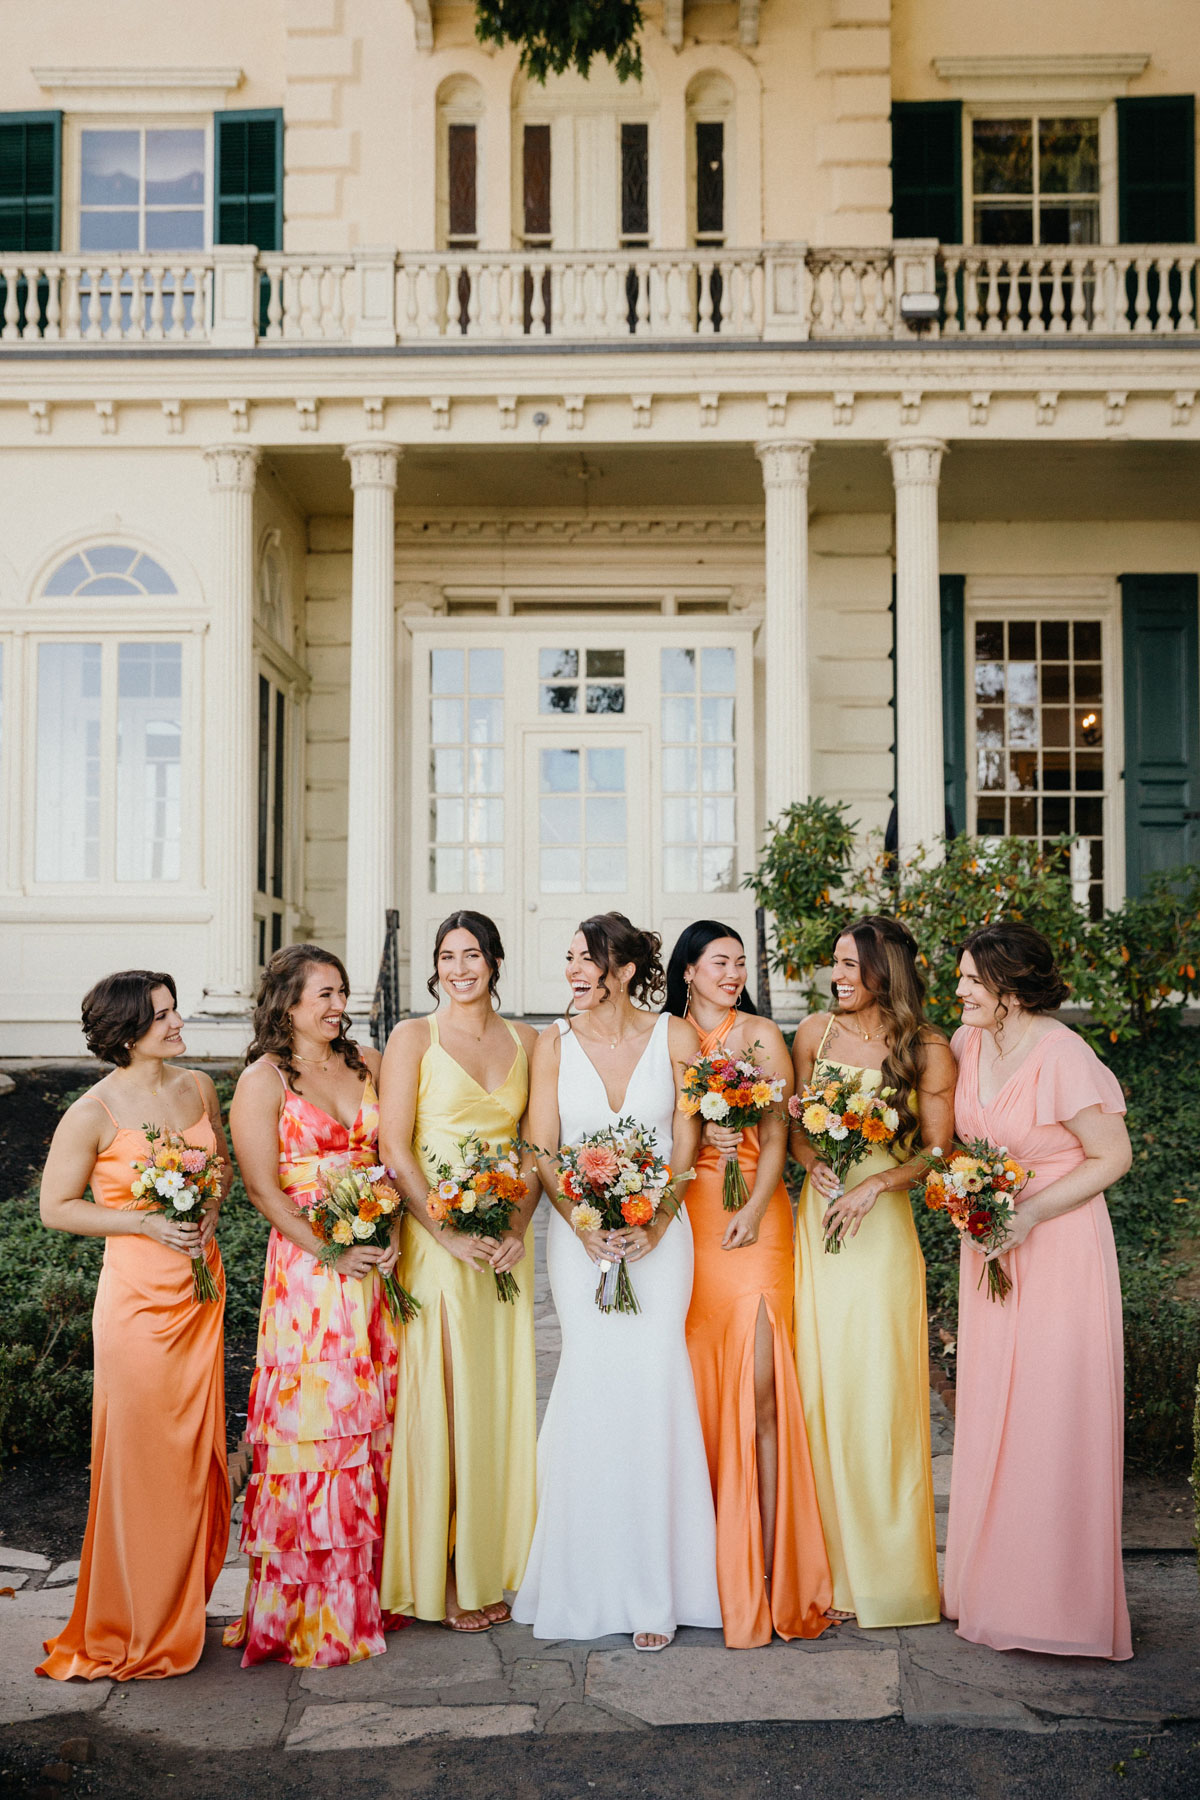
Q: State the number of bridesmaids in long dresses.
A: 6